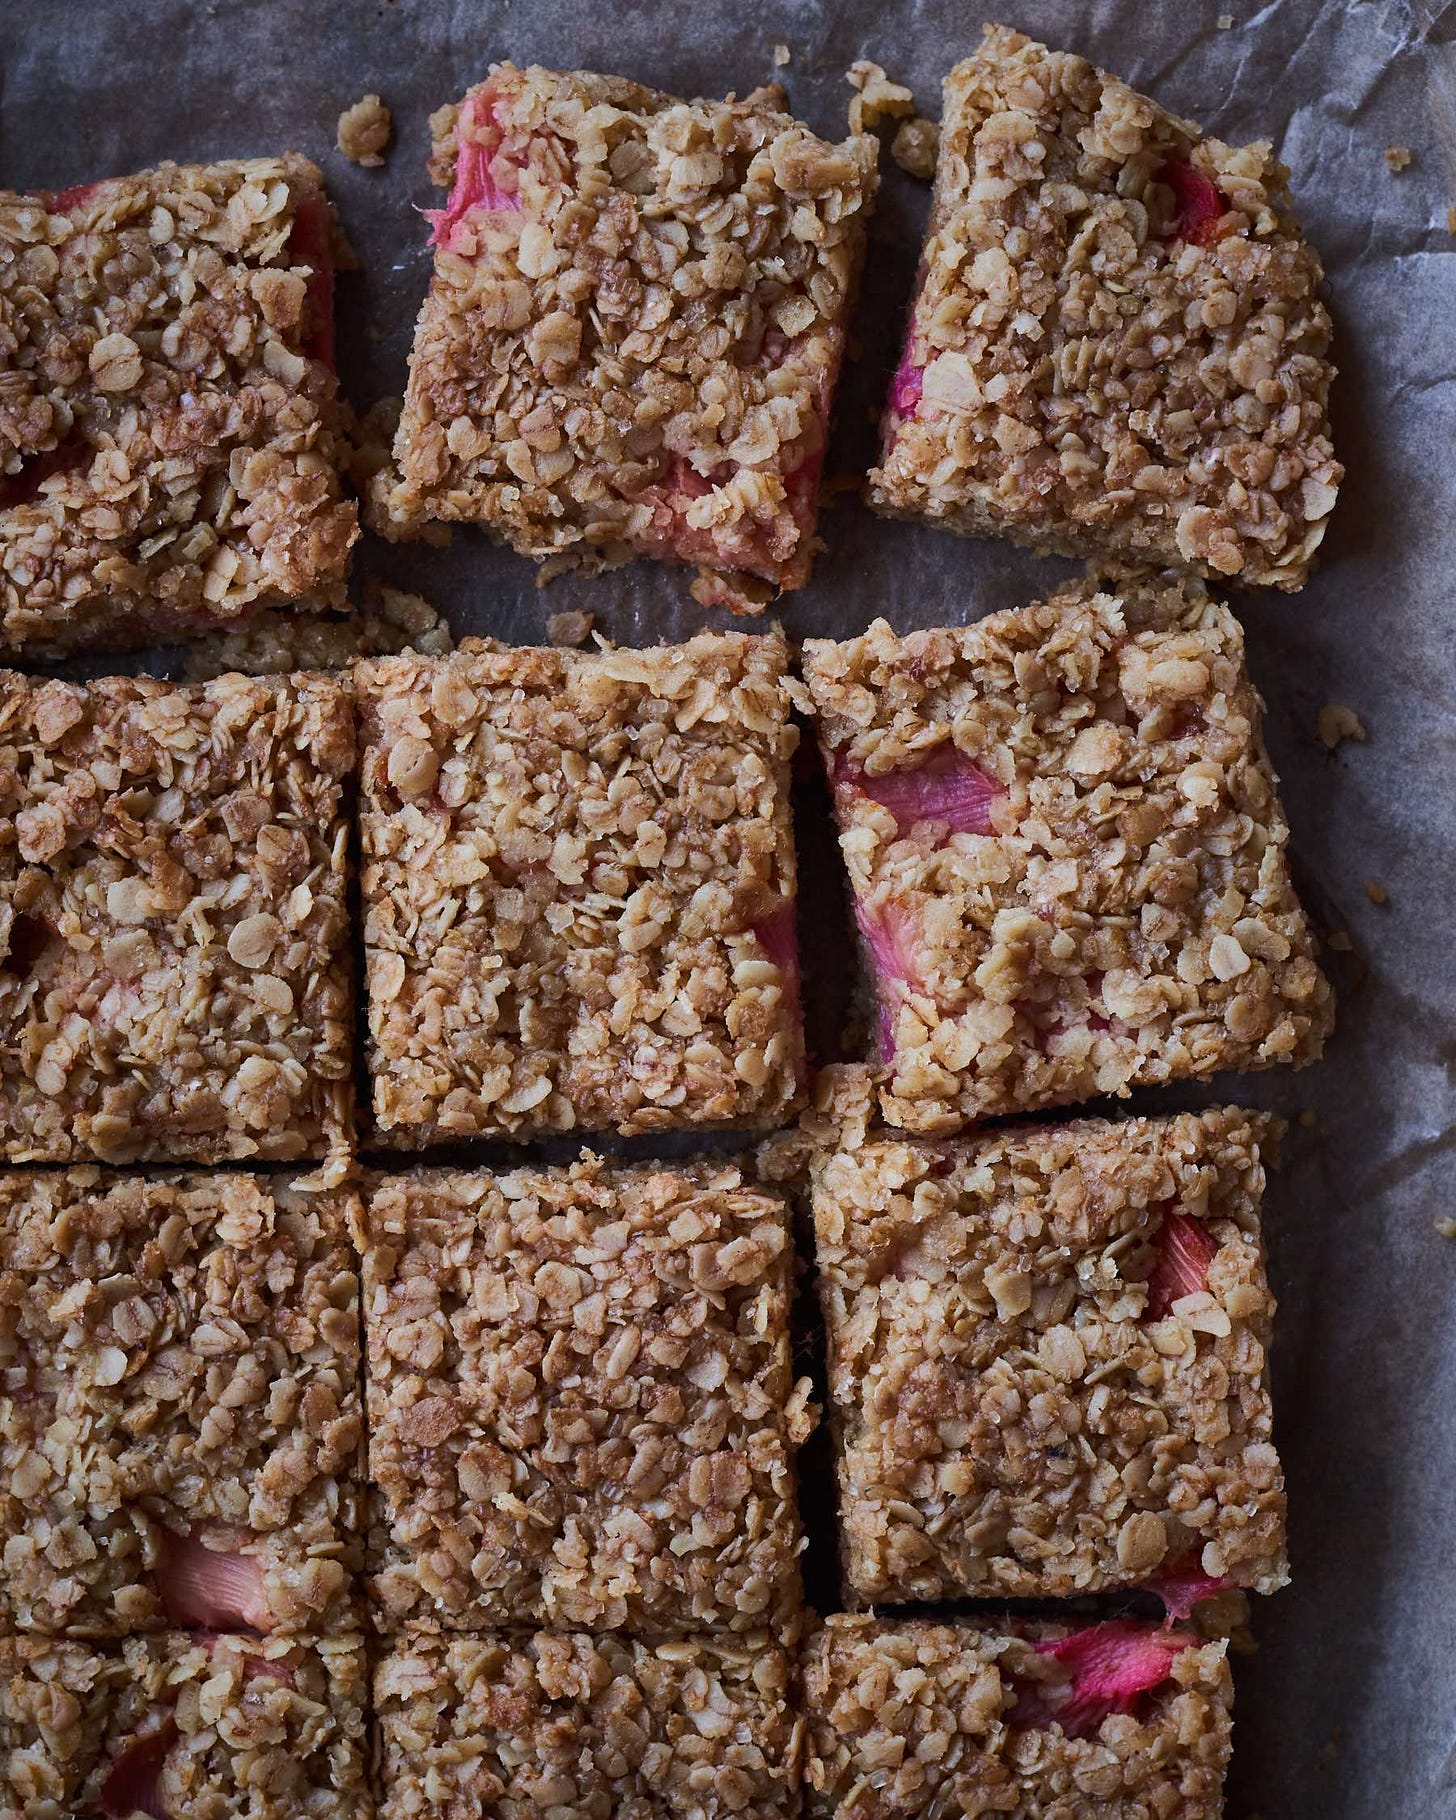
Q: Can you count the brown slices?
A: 12